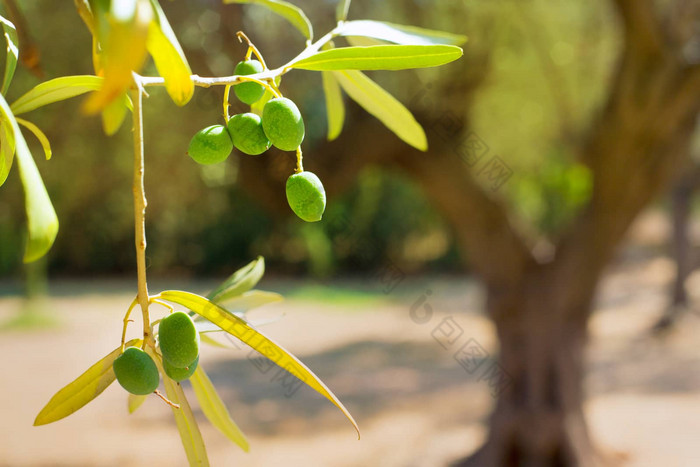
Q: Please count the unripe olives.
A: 8